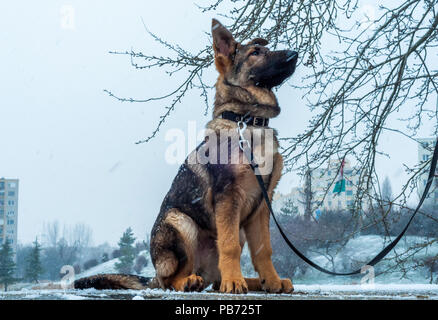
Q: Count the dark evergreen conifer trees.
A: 3